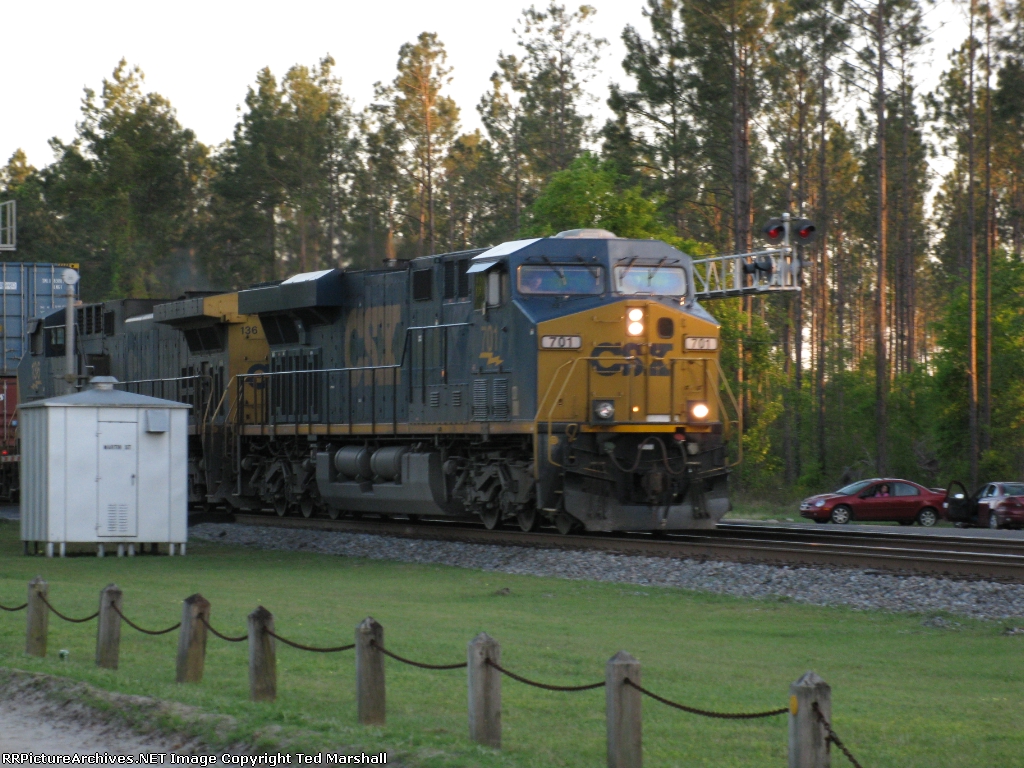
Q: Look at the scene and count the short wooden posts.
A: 8